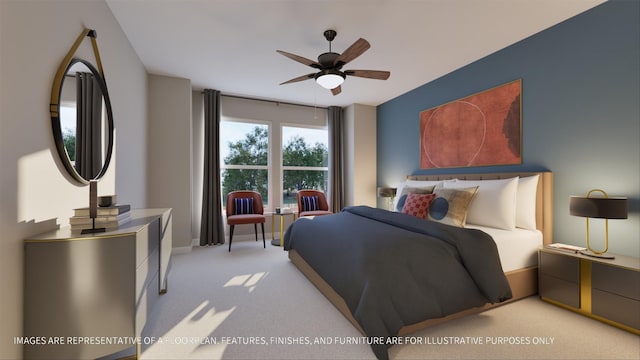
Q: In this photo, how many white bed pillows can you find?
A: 4